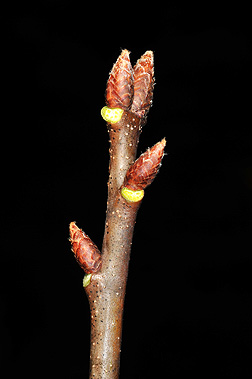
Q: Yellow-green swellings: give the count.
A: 3